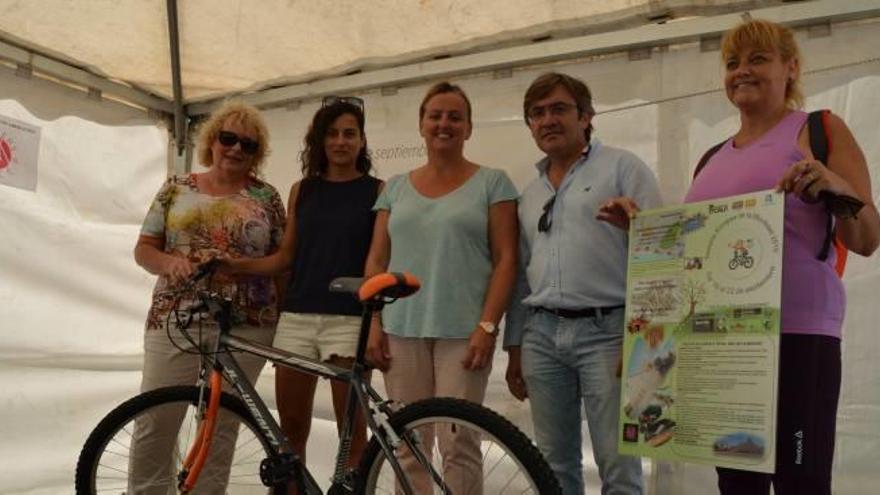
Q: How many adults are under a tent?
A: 5